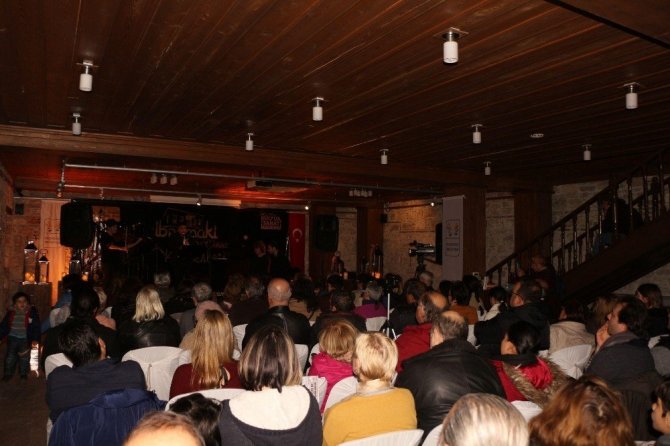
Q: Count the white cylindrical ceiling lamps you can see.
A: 10